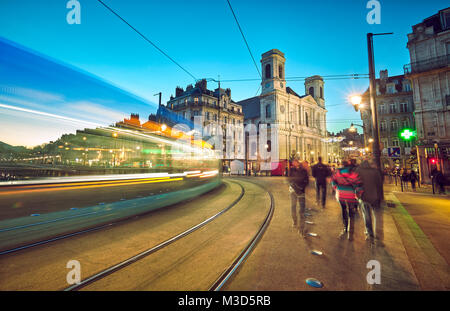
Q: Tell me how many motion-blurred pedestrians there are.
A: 4